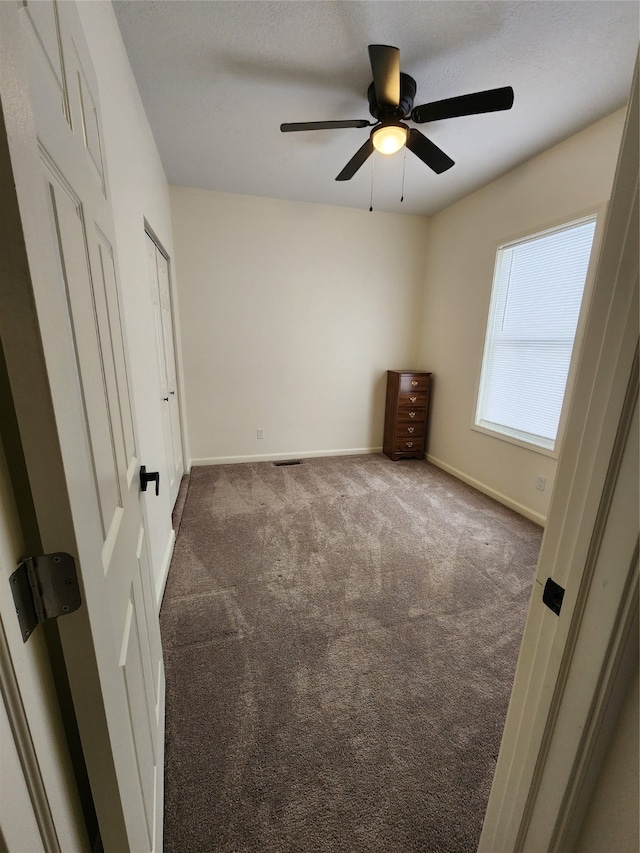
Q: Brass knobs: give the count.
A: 5